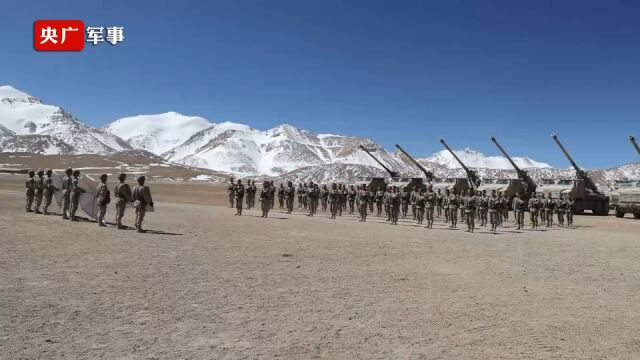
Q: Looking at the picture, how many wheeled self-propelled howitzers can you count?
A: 6